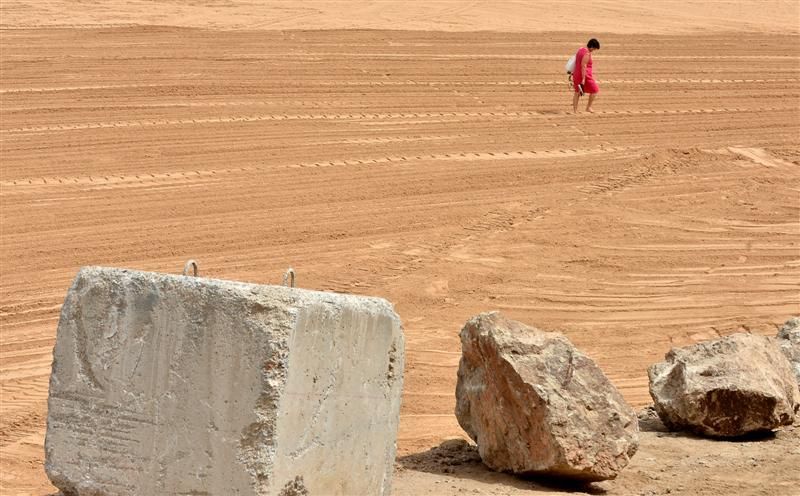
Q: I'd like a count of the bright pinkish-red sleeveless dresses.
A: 1